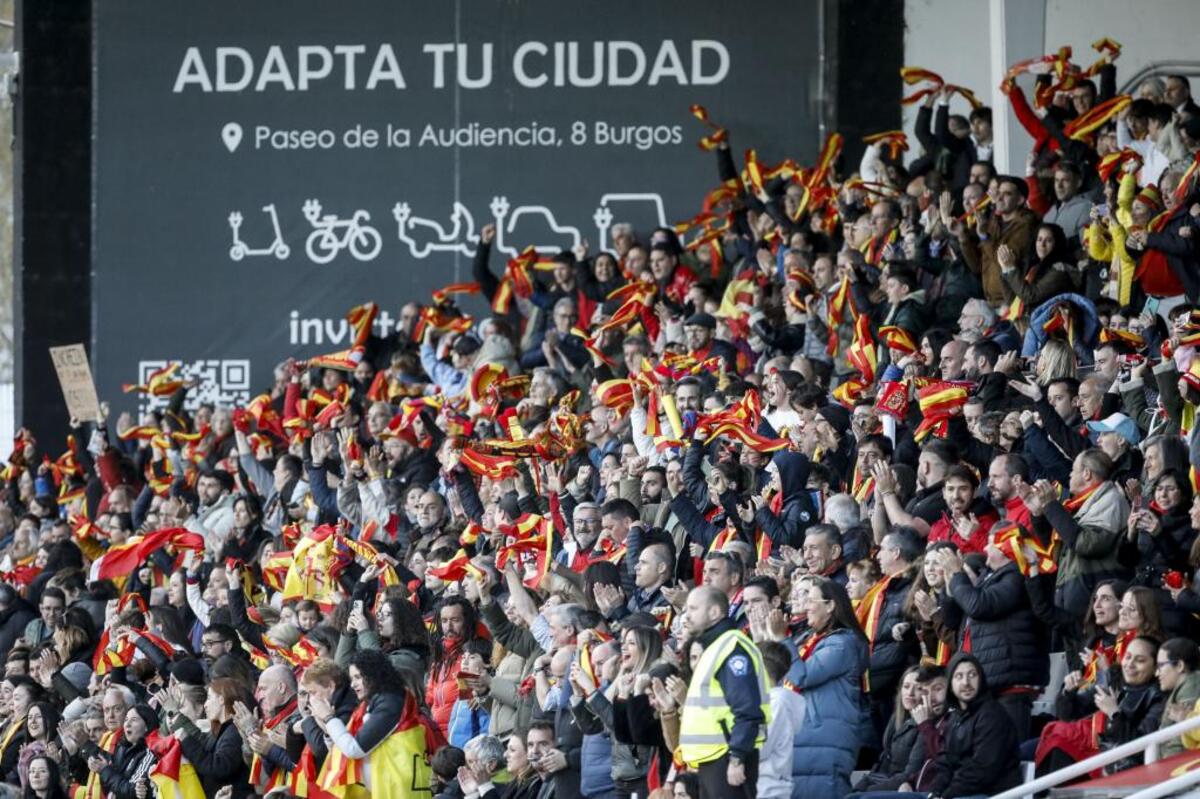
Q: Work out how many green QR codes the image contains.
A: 0